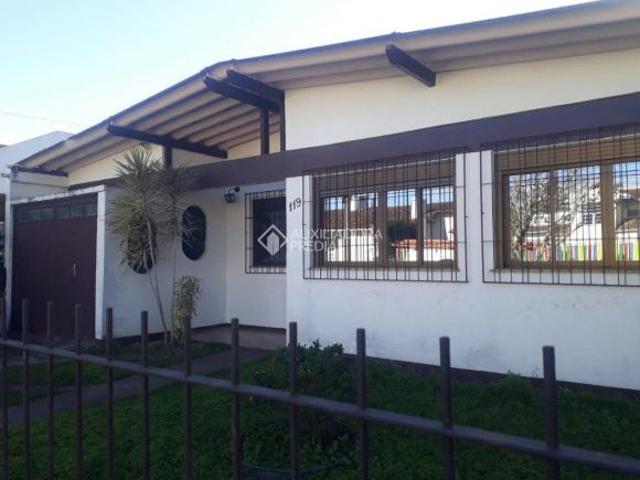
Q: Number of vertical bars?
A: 12